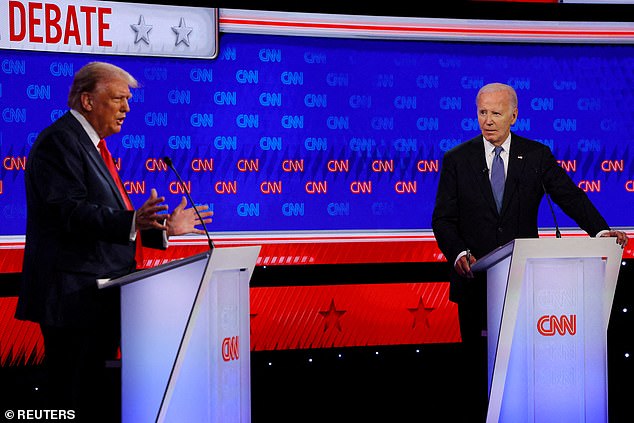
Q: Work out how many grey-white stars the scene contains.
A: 2